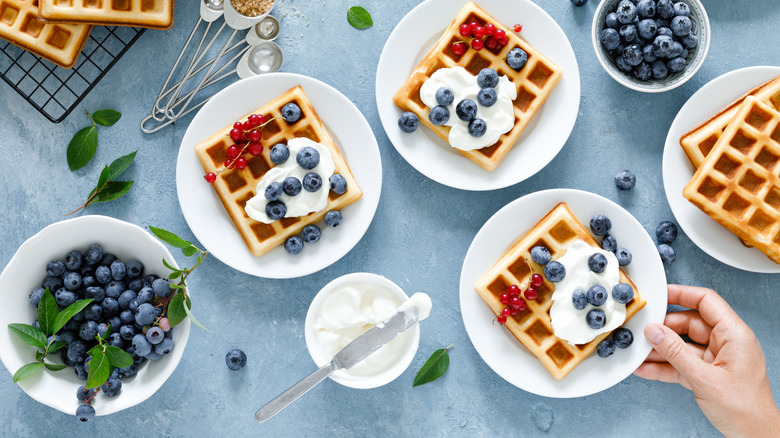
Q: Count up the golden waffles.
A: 7